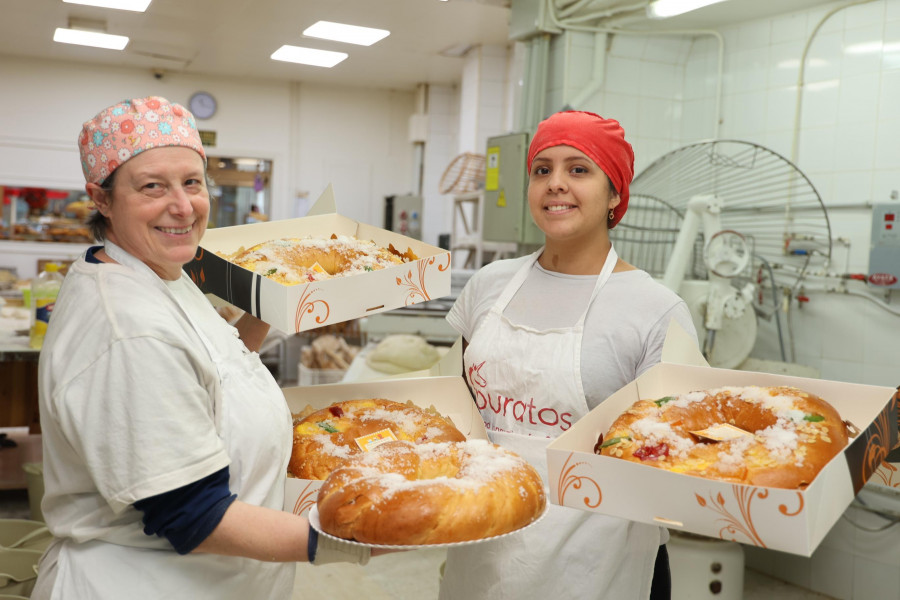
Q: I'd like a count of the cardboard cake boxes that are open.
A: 3